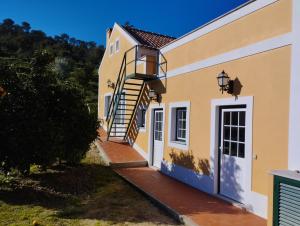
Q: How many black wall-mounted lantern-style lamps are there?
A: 3